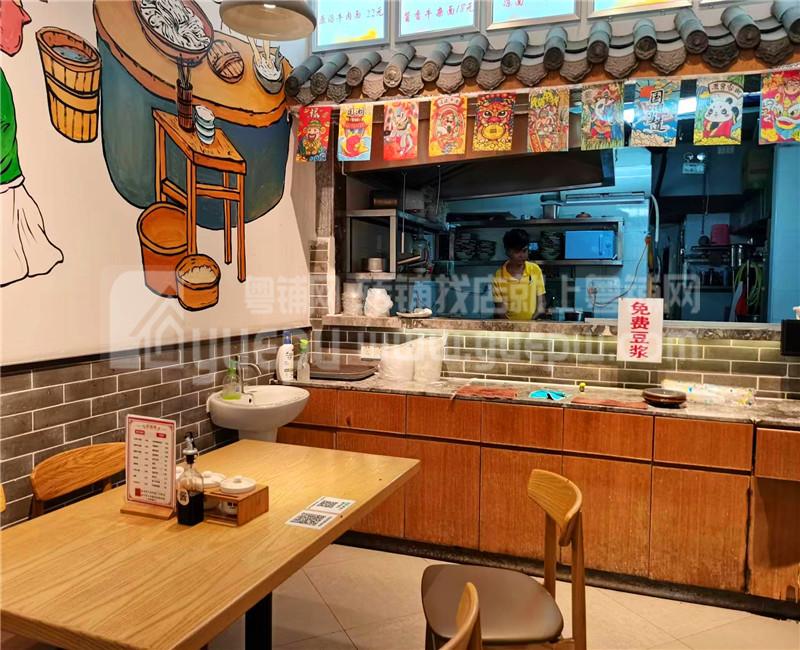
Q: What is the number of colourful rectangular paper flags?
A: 10